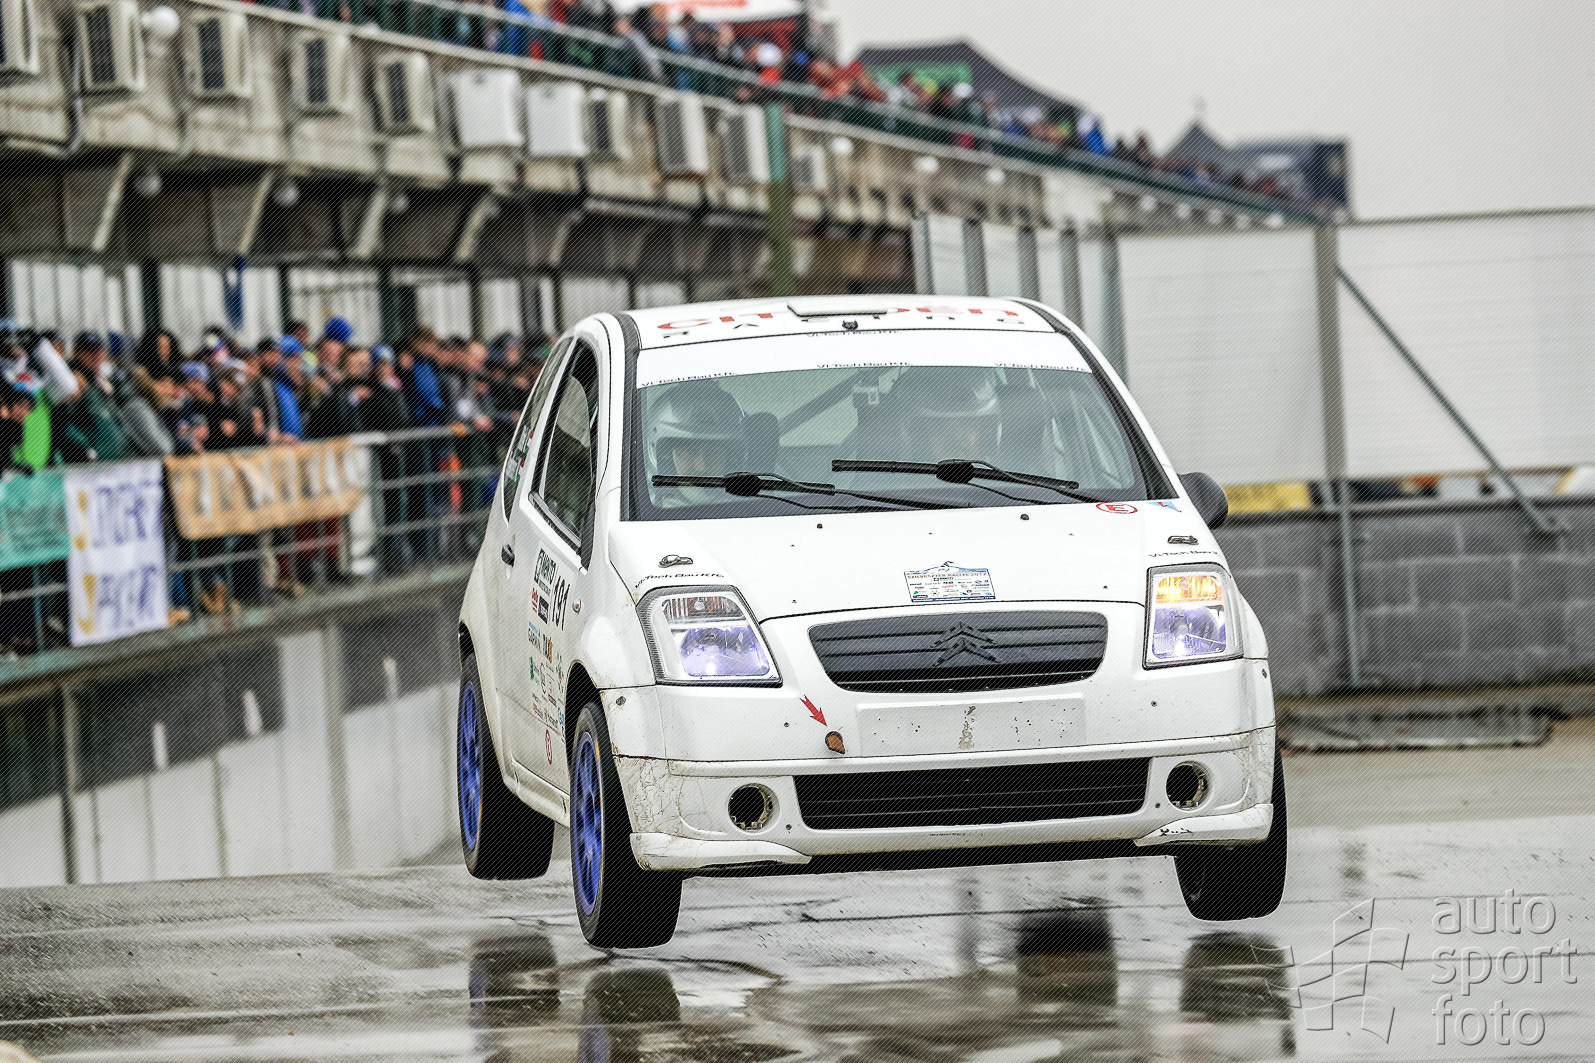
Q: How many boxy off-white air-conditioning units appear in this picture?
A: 11